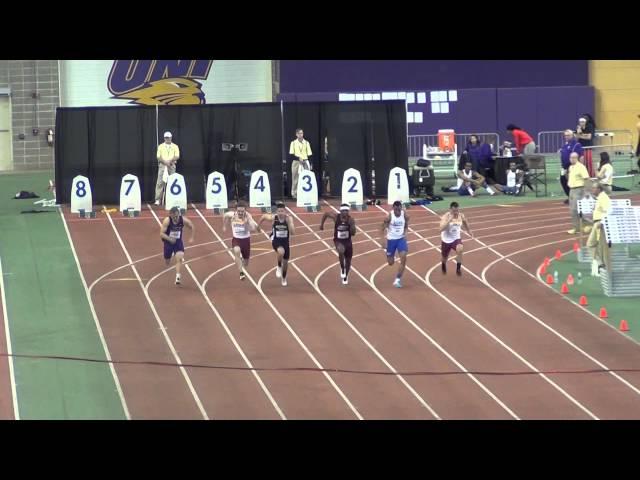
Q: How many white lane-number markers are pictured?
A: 8